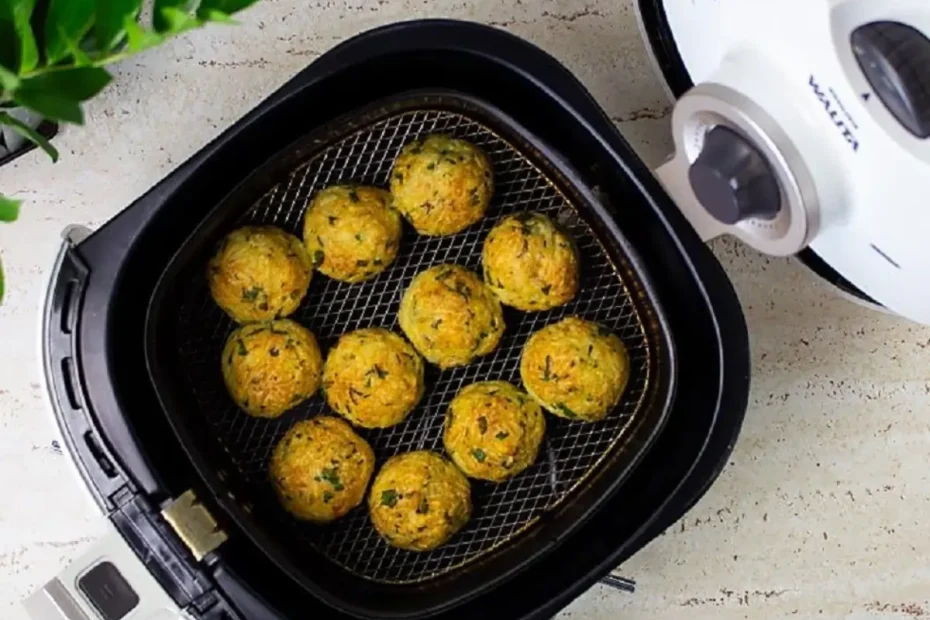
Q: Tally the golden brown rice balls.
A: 11